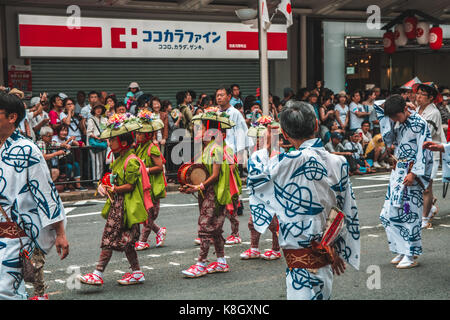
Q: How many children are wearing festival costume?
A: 5